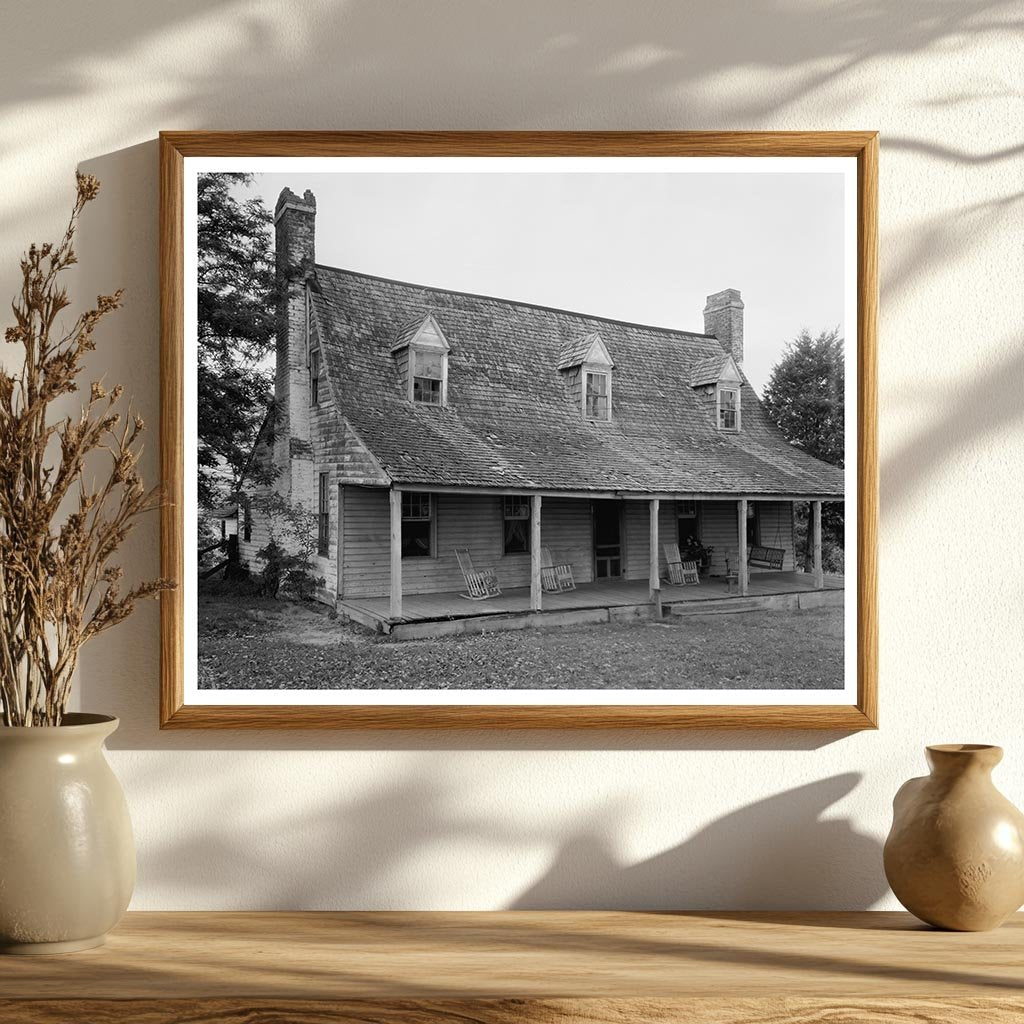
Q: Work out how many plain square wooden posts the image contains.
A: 5